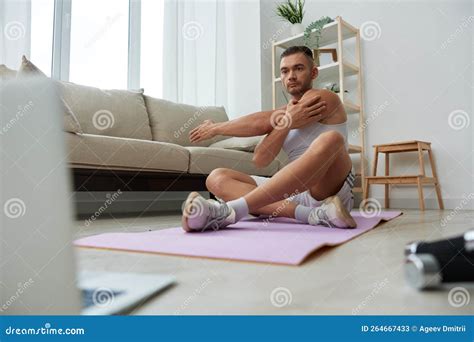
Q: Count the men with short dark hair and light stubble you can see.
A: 1